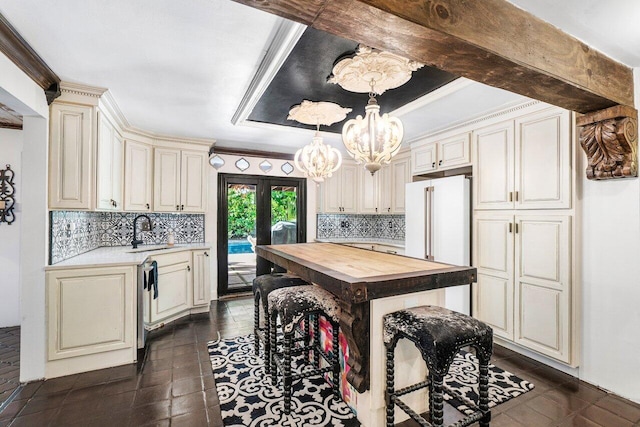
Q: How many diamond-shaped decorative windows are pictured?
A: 4